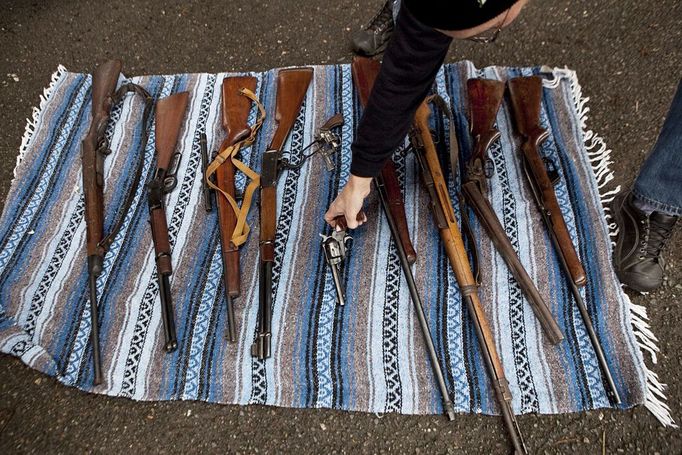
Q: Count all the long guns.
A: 8